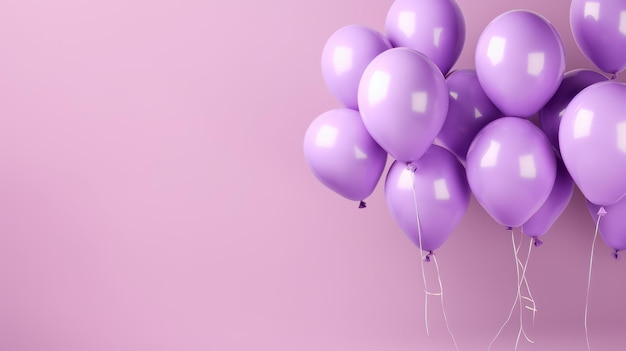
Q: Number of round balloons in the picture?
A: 13